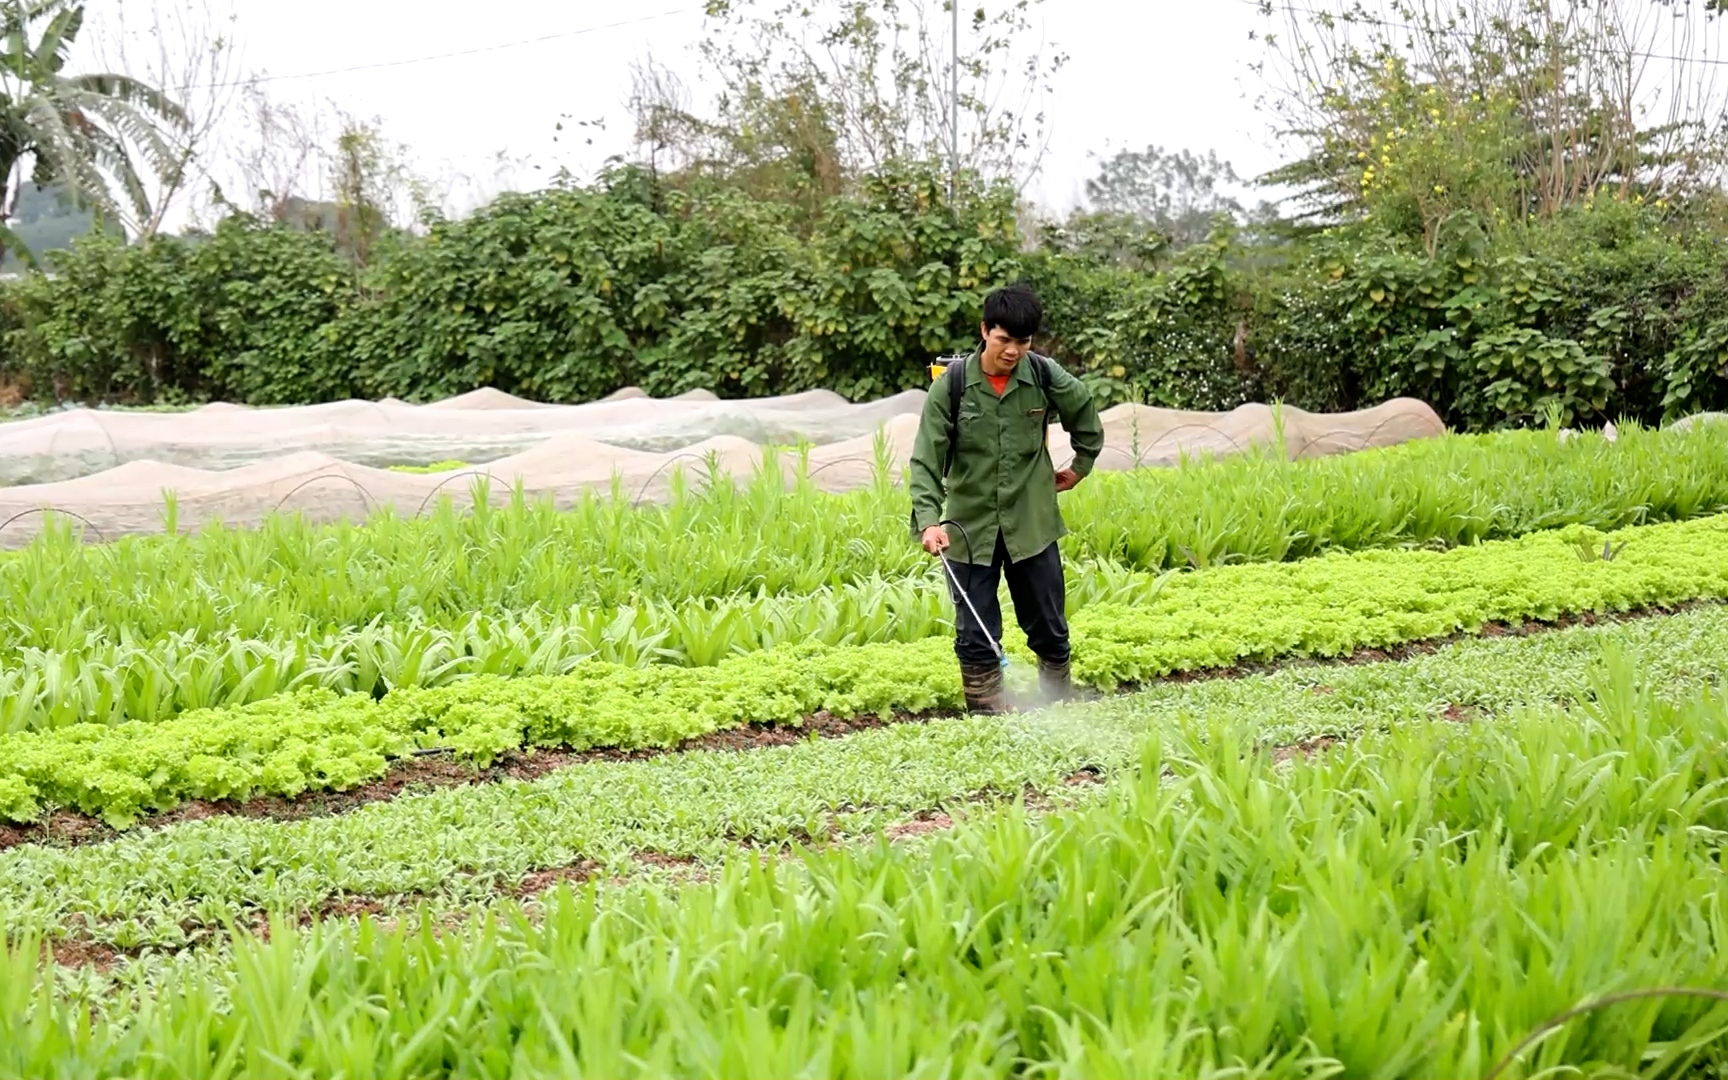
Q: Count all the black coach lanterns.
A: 0